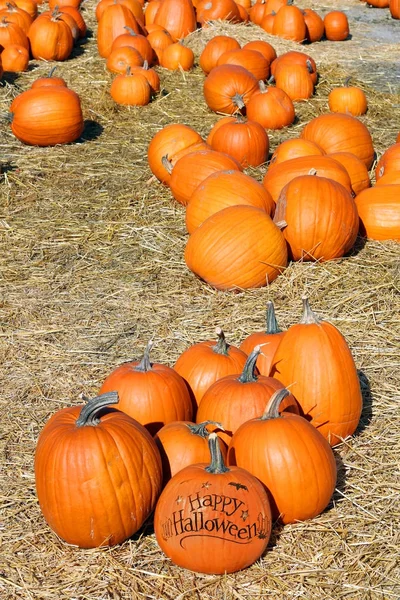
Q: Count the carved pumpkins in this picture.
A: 1